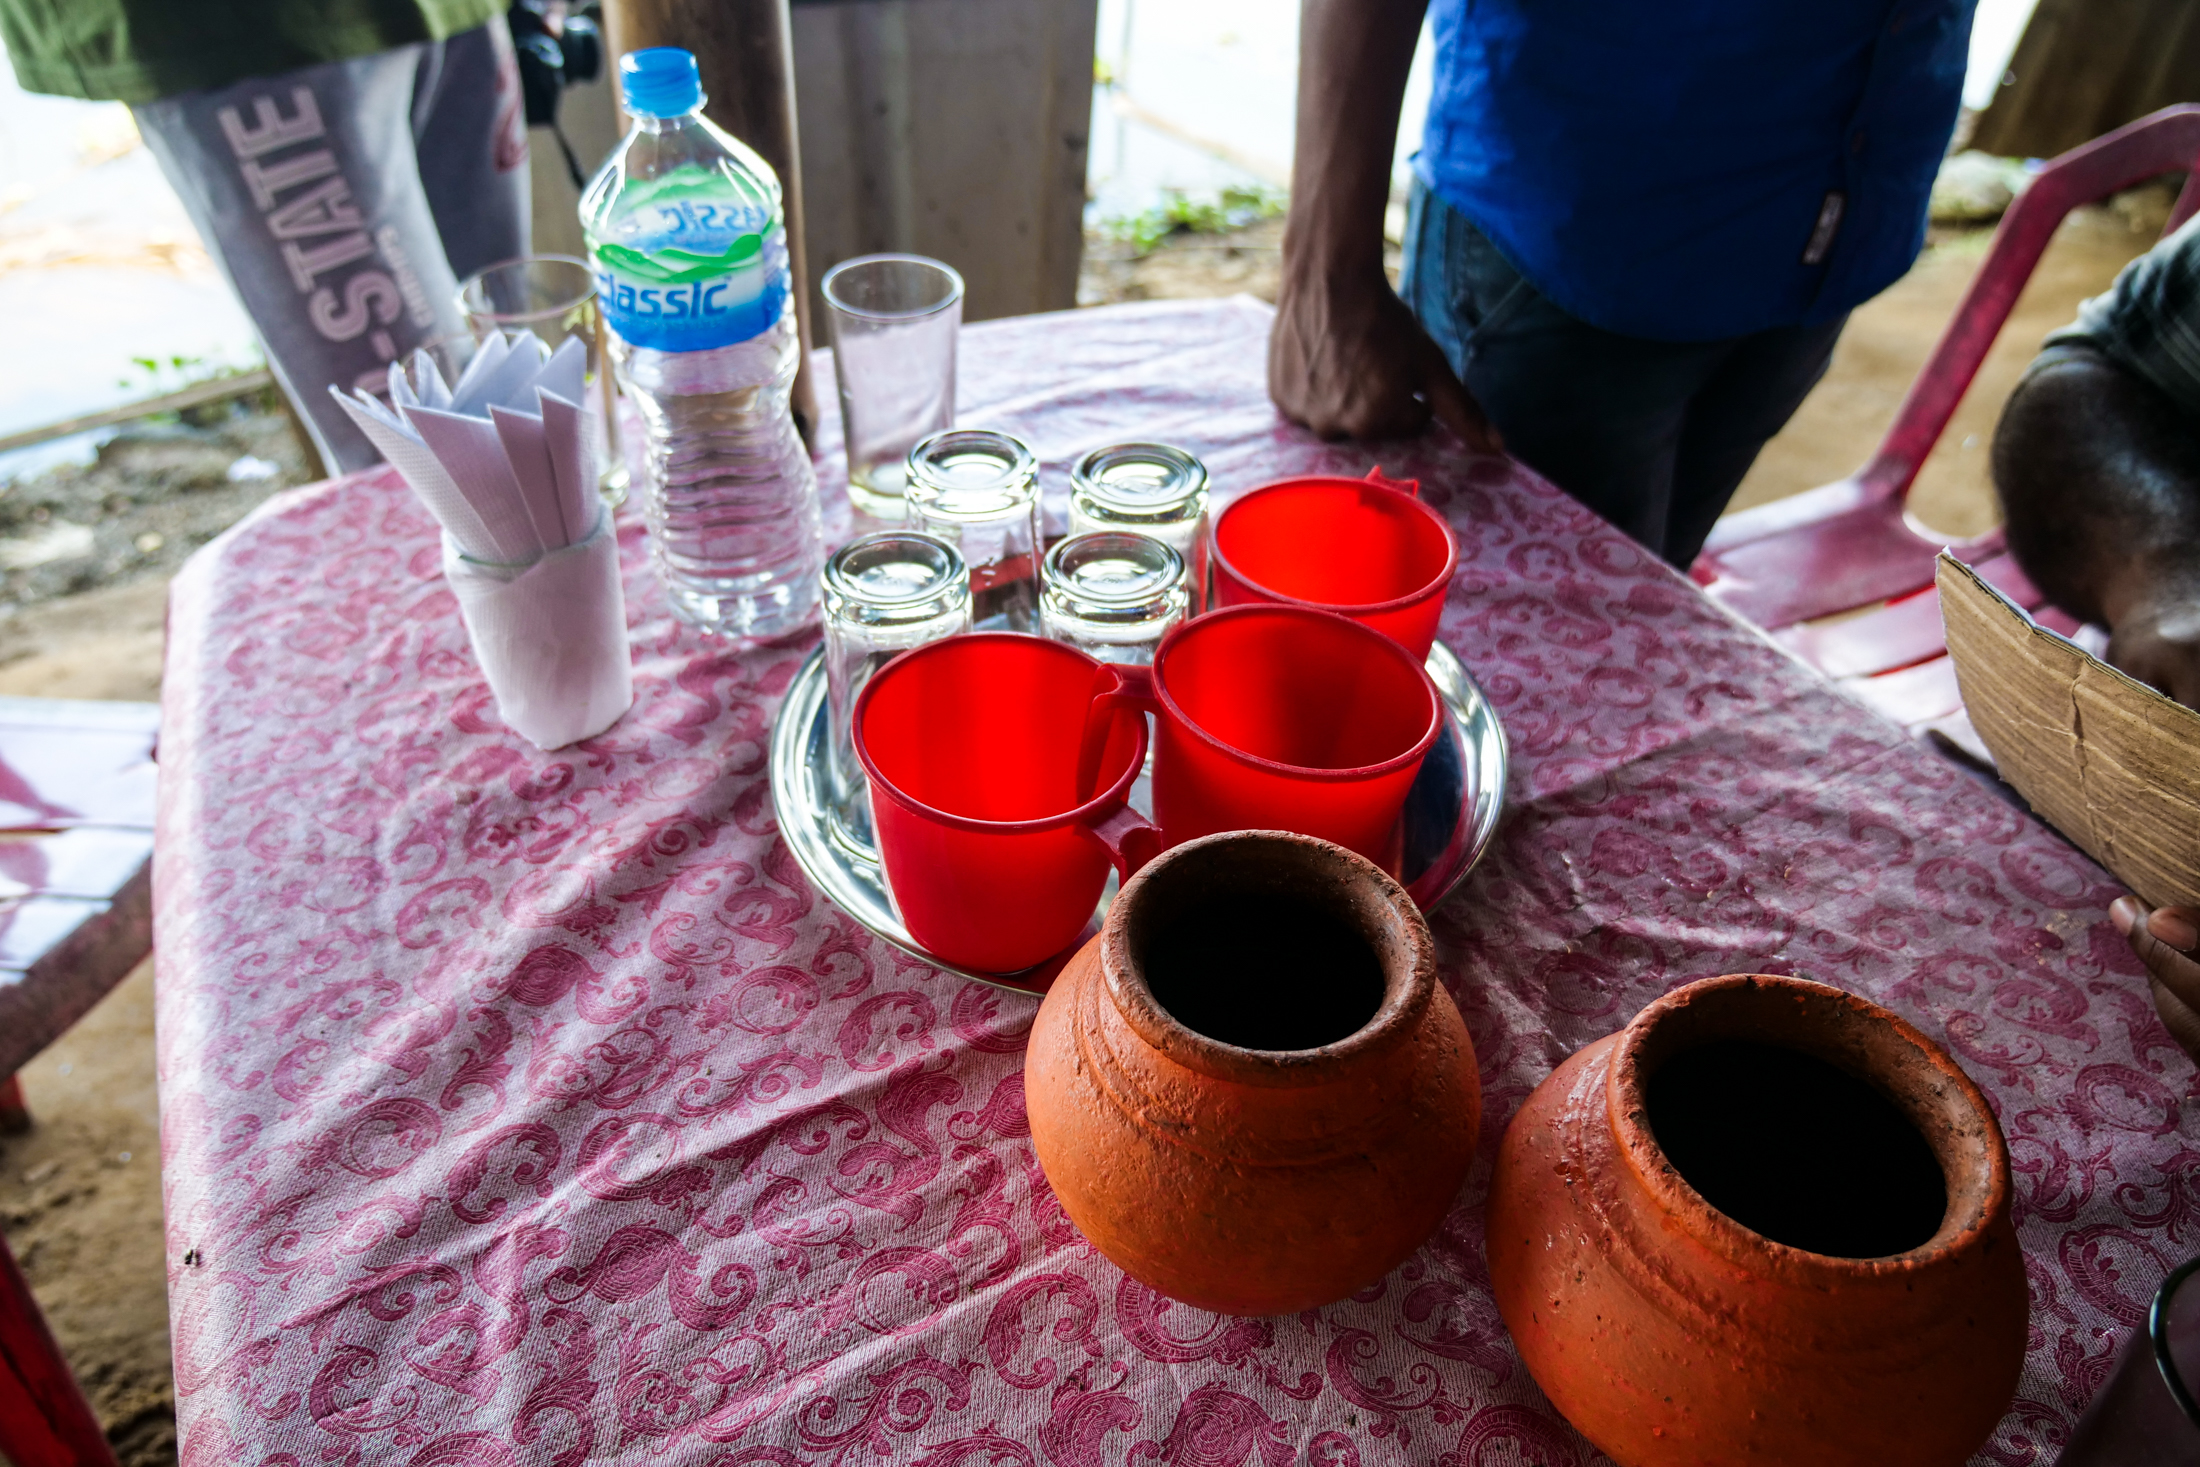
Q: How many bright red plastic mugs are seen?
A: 3